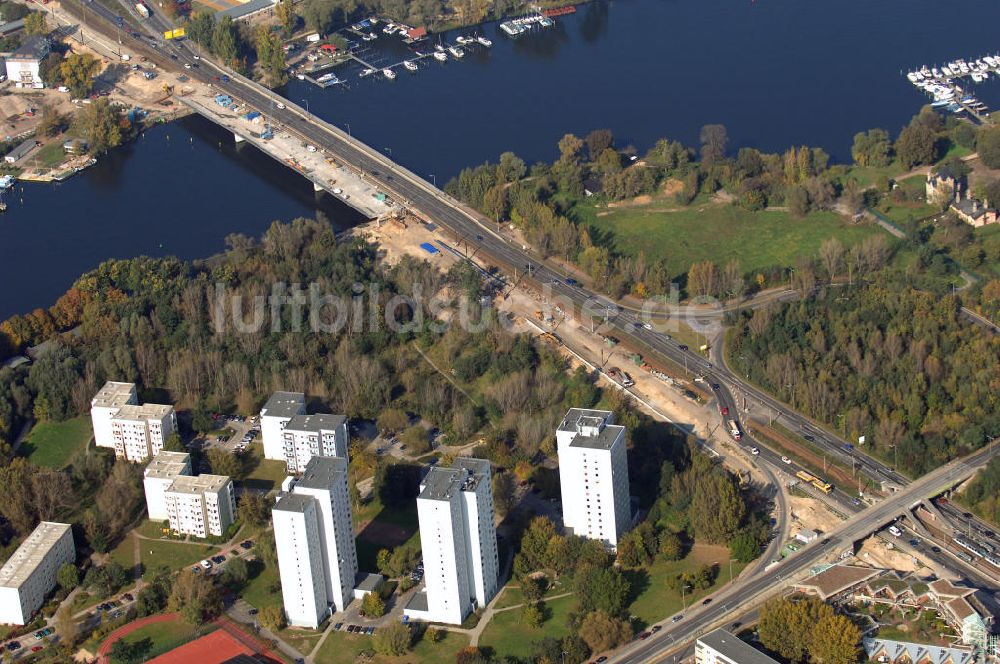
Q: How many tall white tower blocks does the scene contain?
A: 3